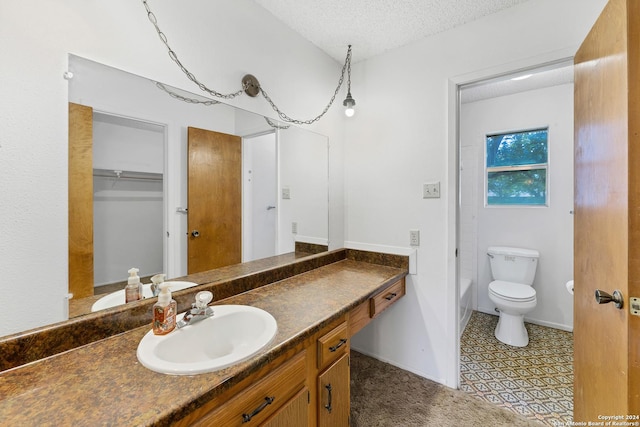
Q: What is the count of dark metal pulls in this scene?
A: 4